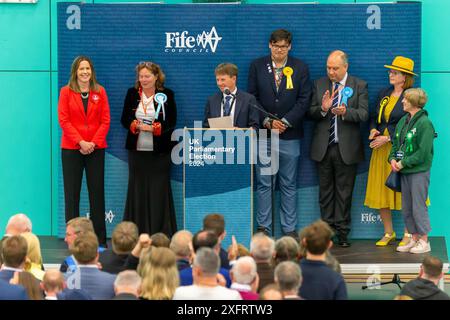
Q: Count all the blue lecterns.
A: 1